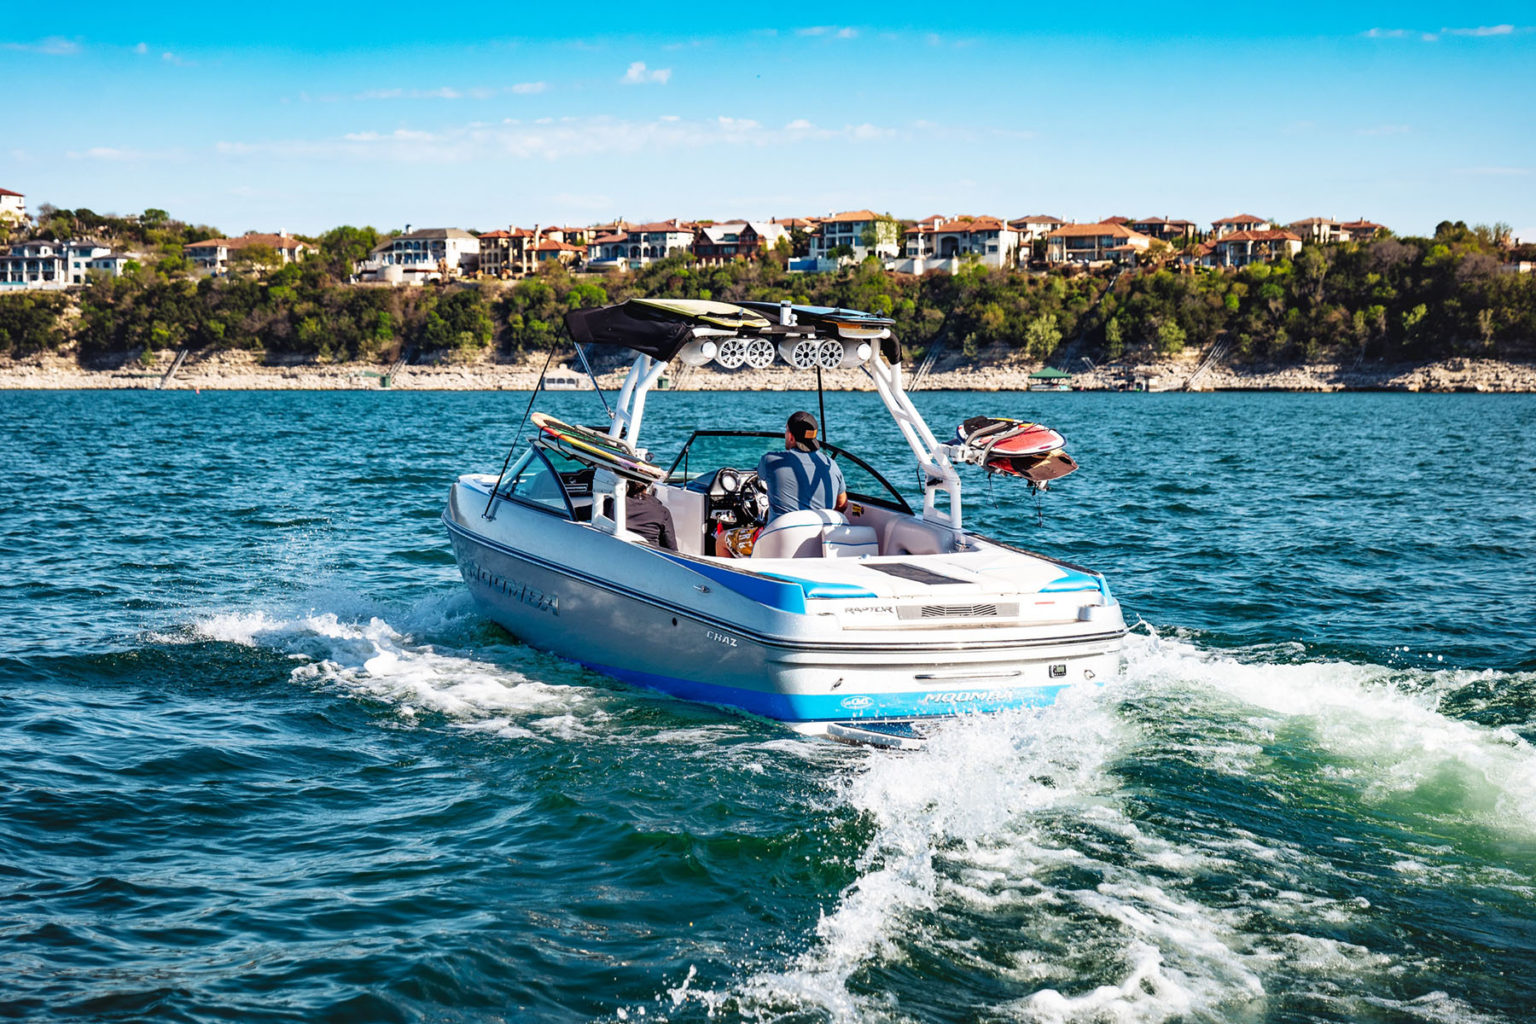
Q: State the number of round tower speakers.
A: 4